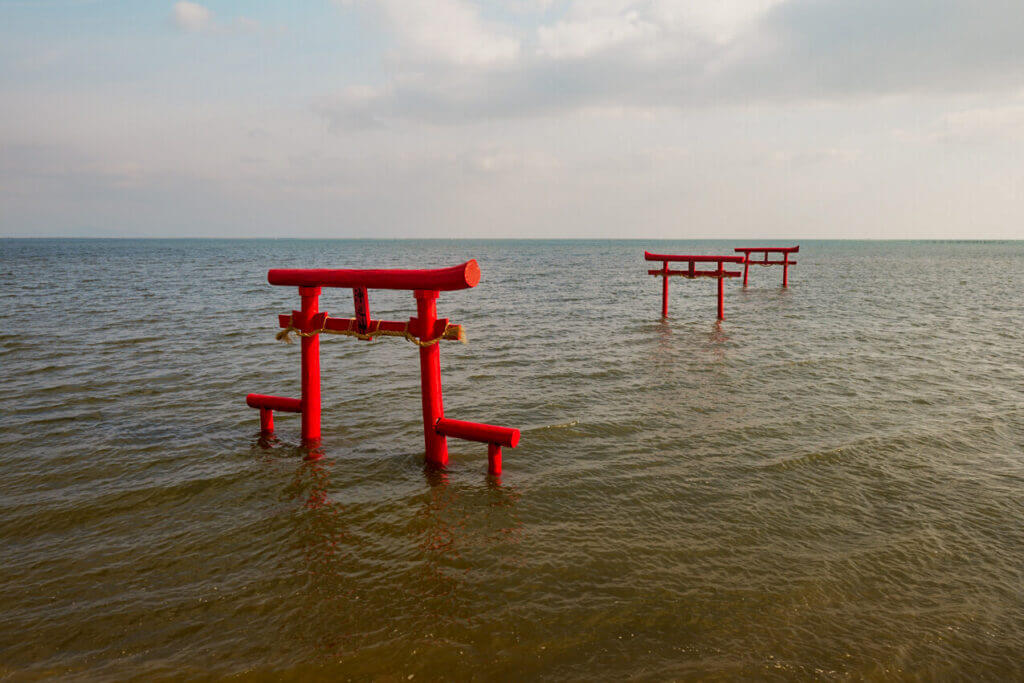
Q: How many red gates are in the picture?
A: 3